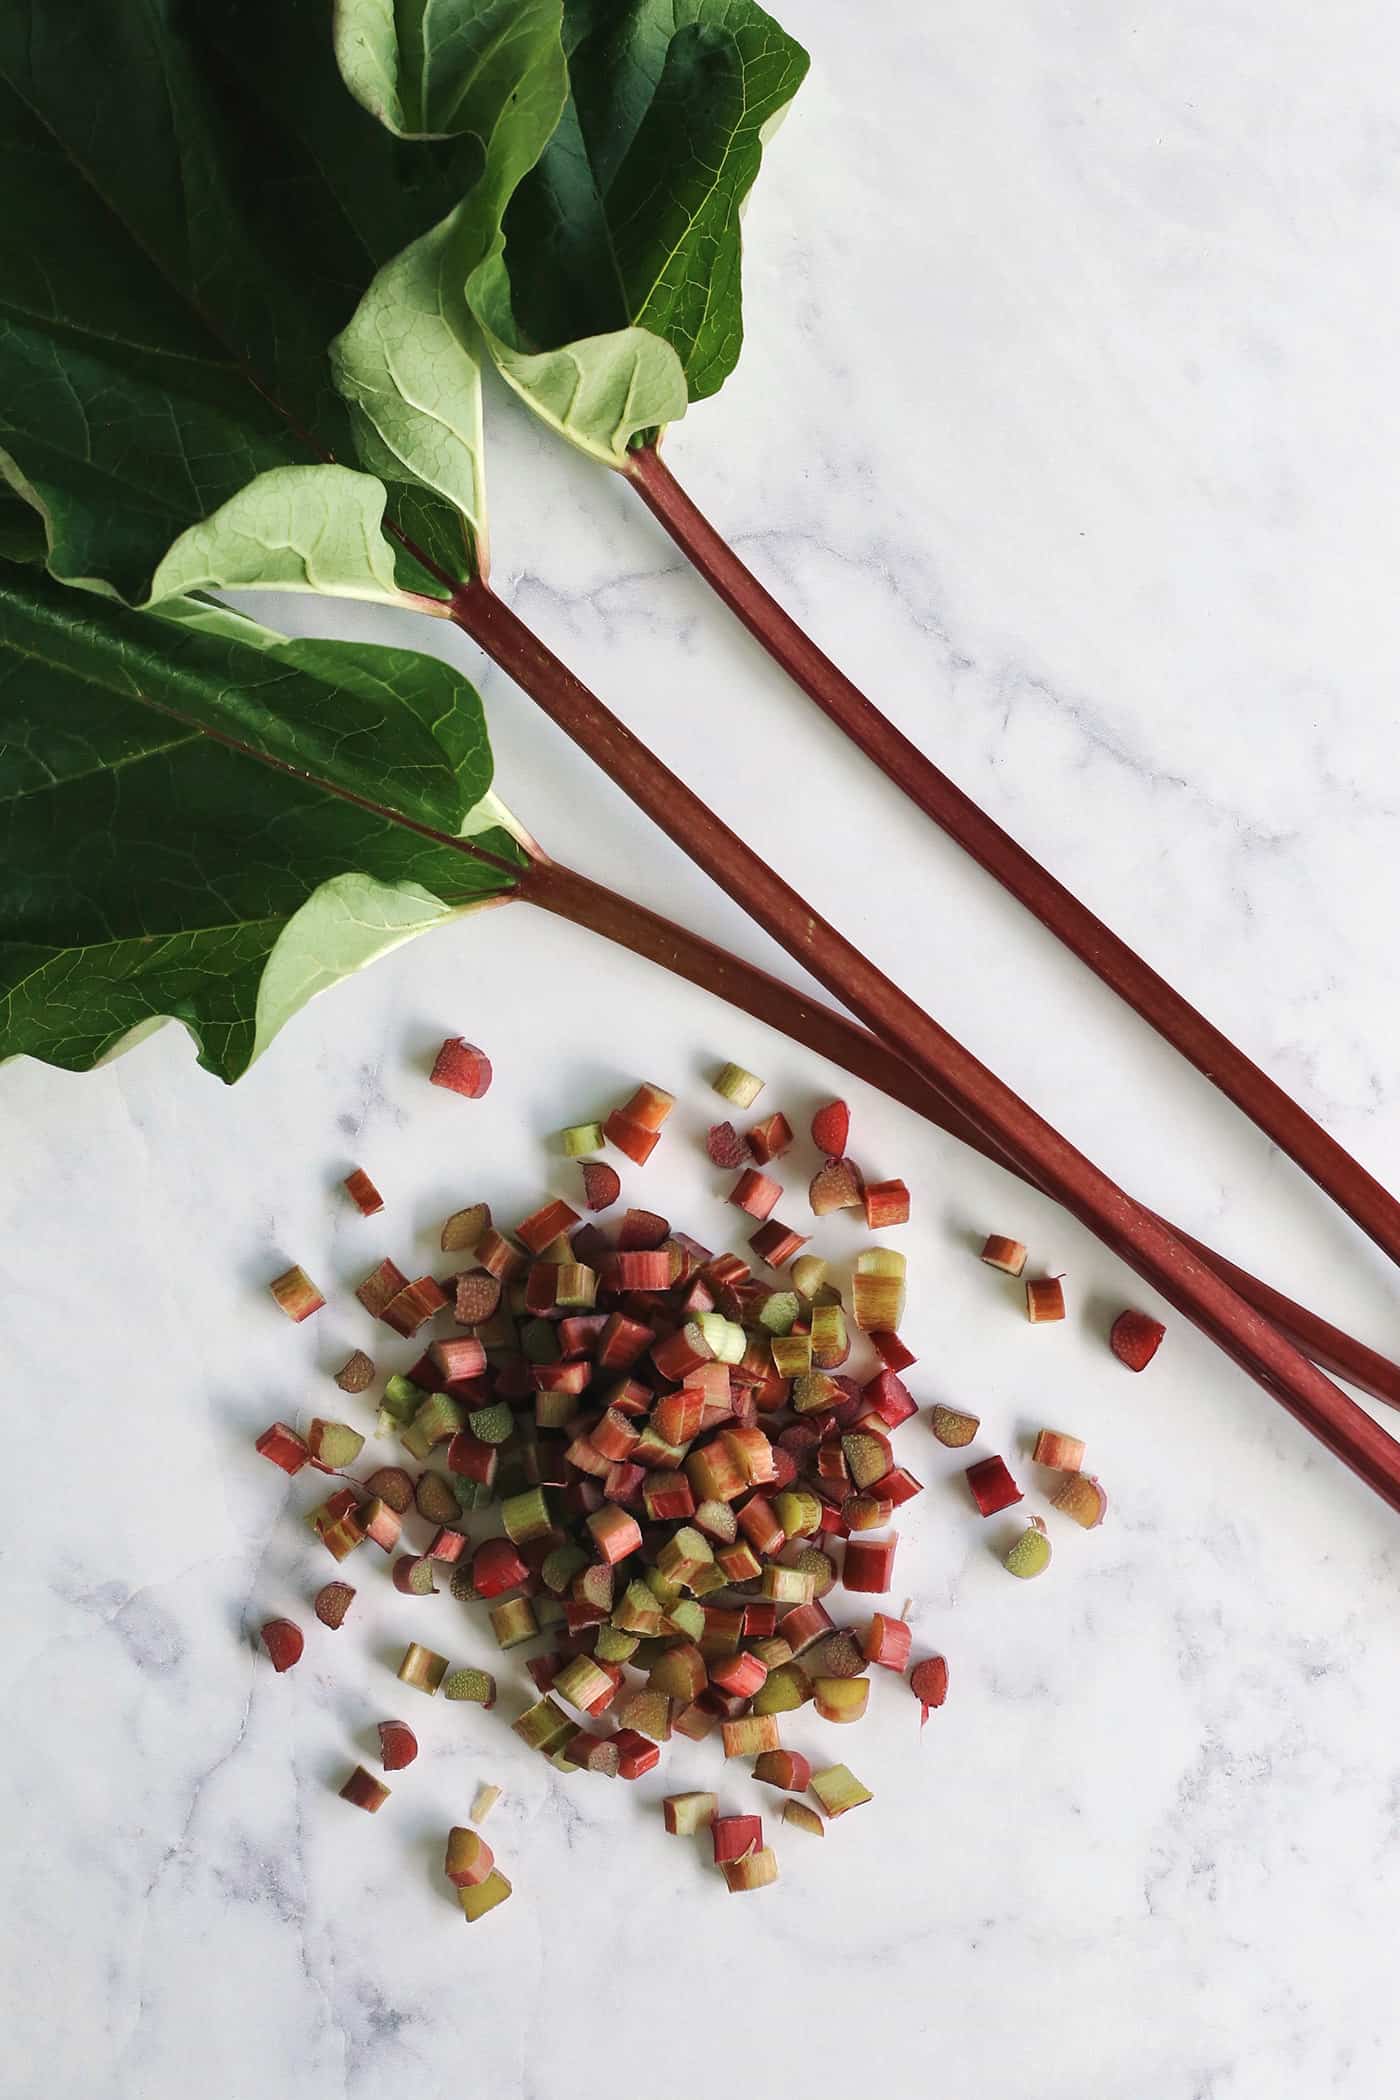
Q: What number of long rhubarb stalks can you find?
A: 3